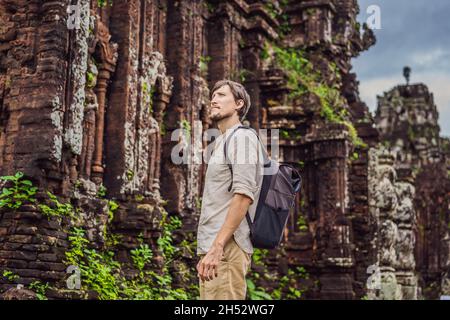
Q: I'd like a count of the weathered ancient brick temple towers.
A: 2